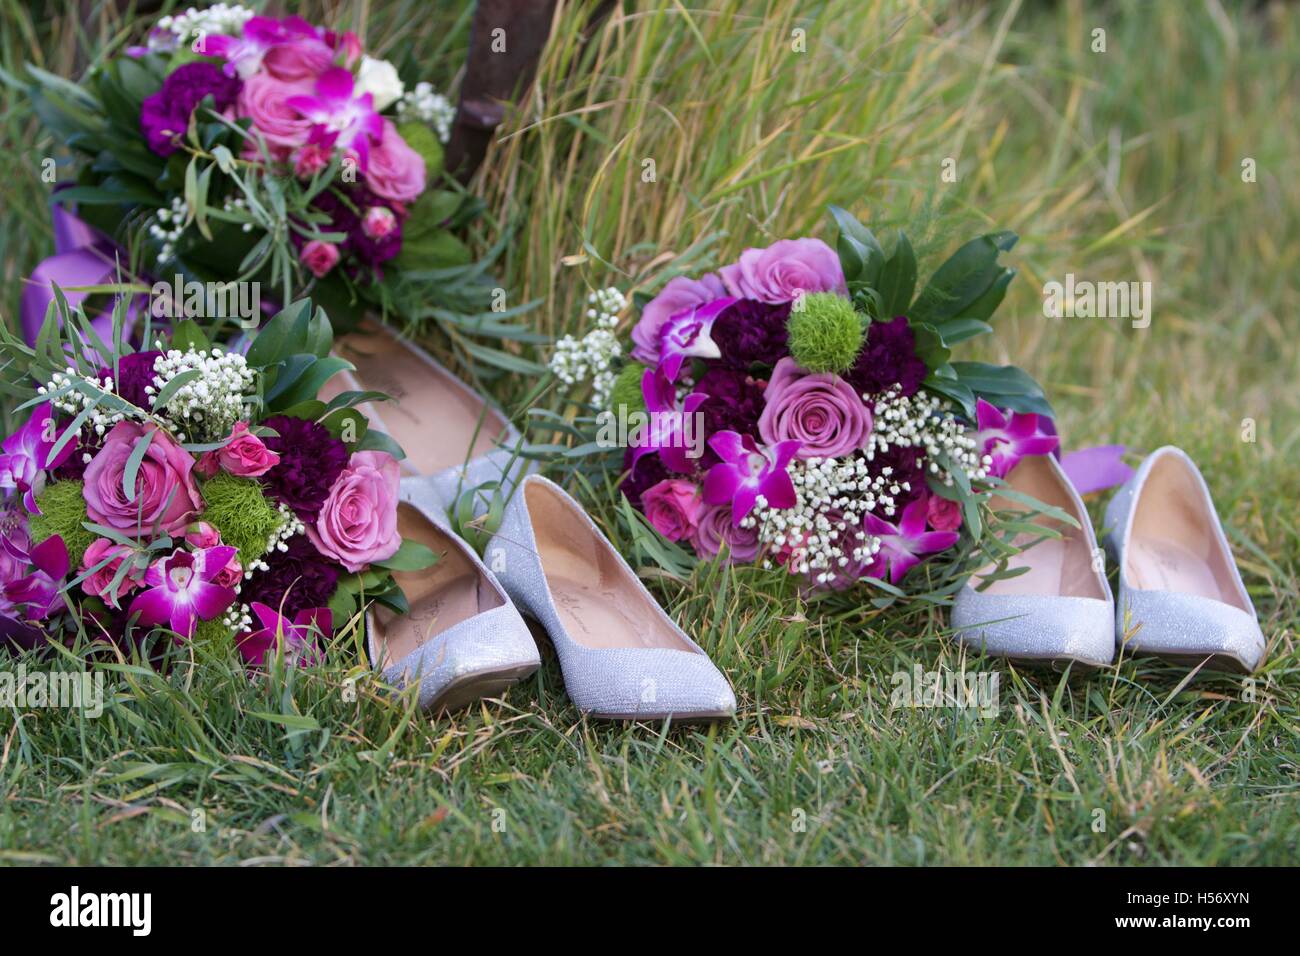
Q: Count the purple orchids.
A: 11